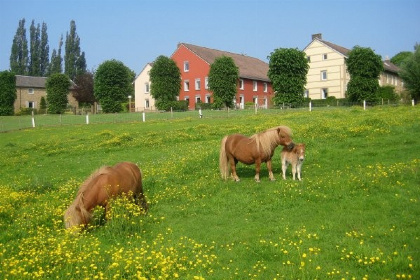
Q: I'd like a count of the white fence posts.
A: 7